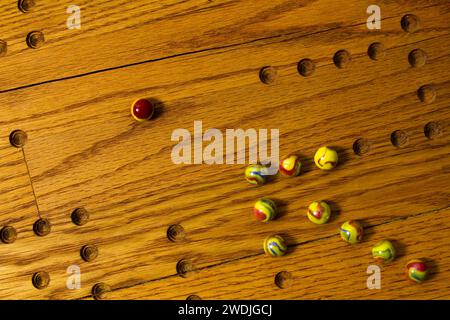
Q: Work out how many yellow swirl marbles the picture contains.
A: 9